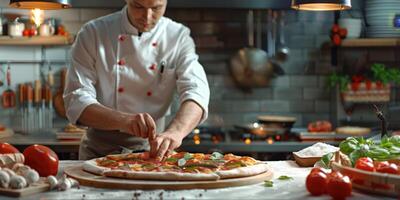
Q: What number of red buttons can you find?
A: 6